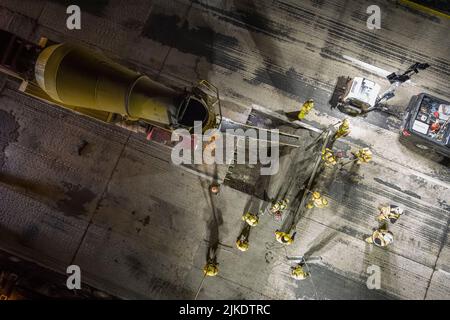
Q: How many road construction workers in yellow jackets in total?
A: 13